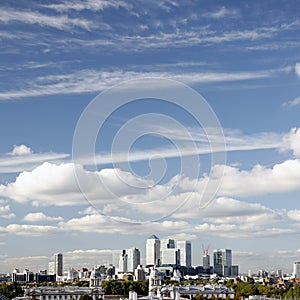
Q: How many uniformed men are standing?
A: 0